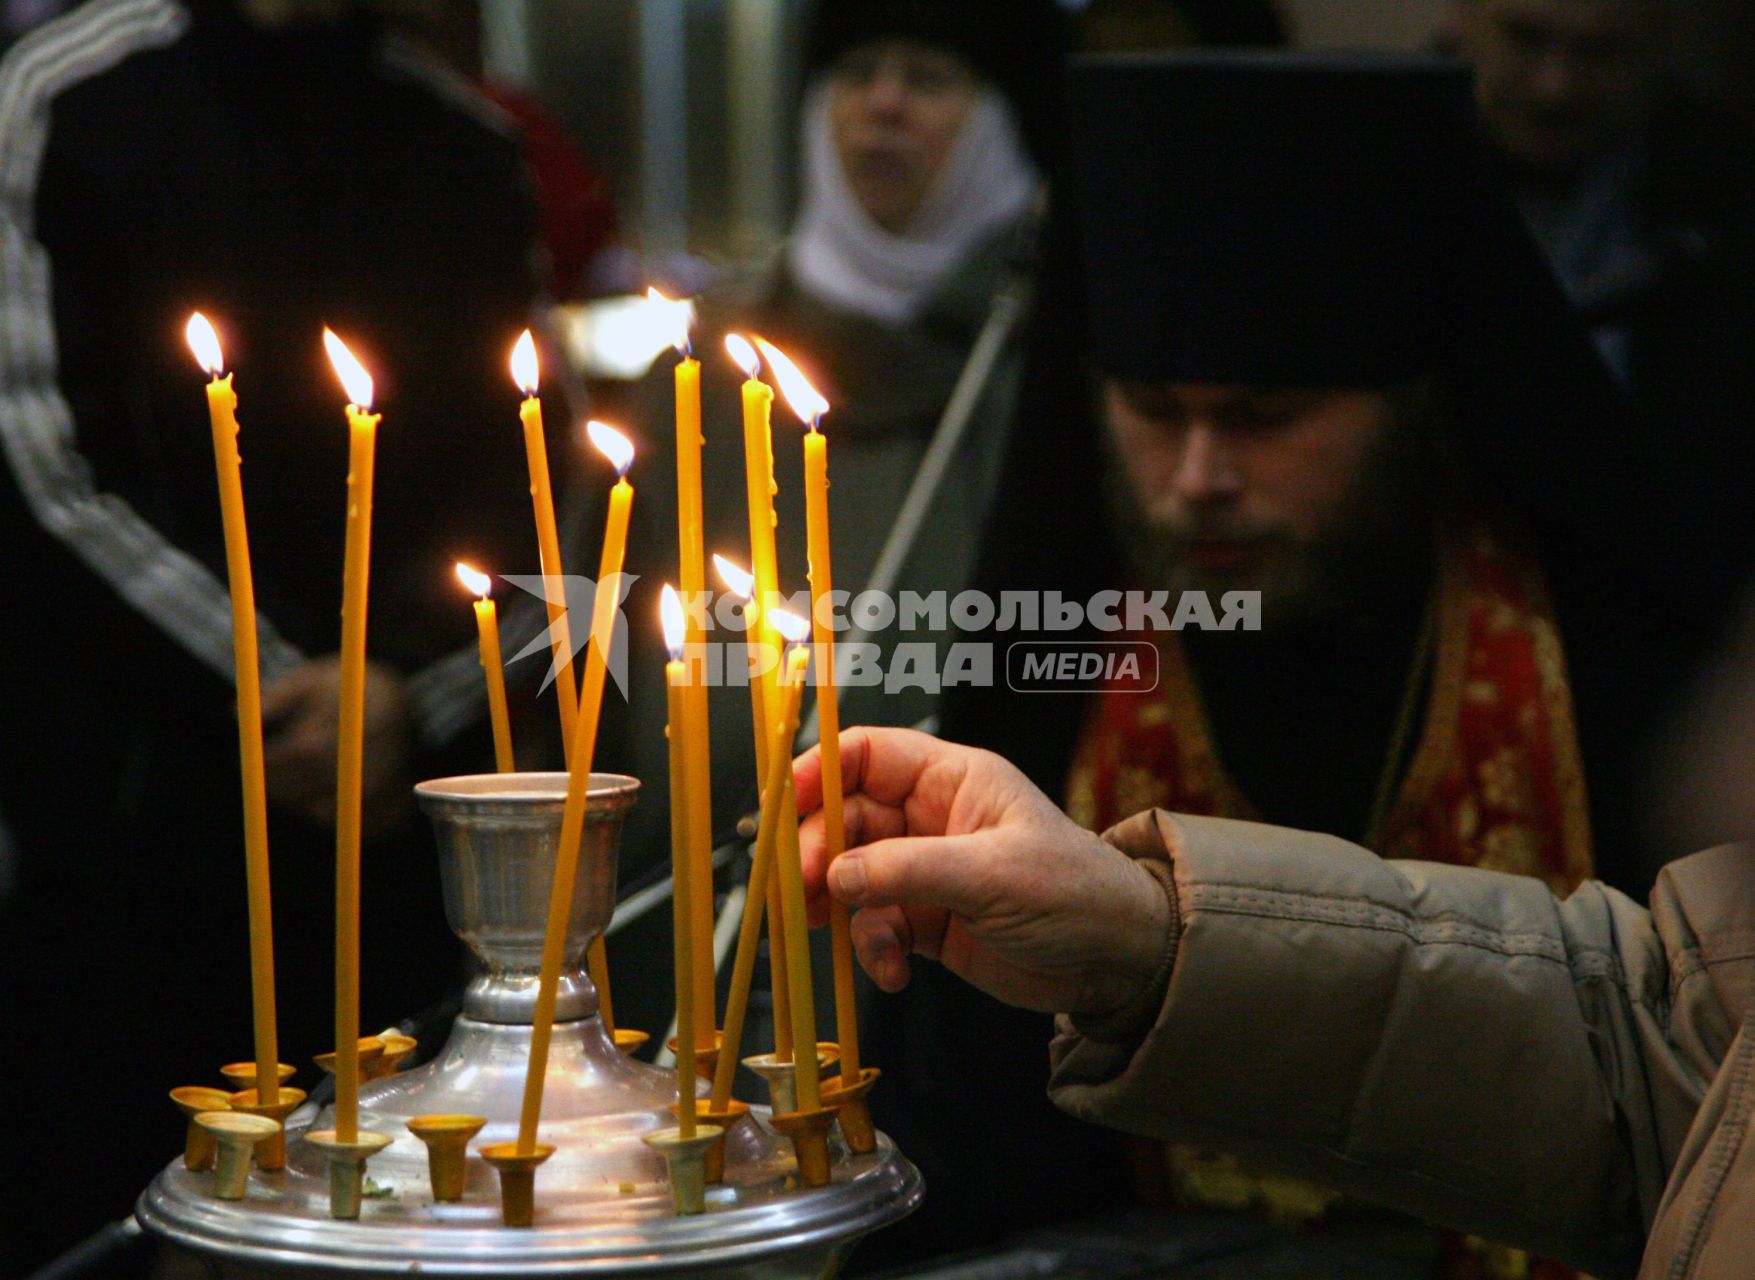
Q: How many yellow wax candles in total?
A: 11